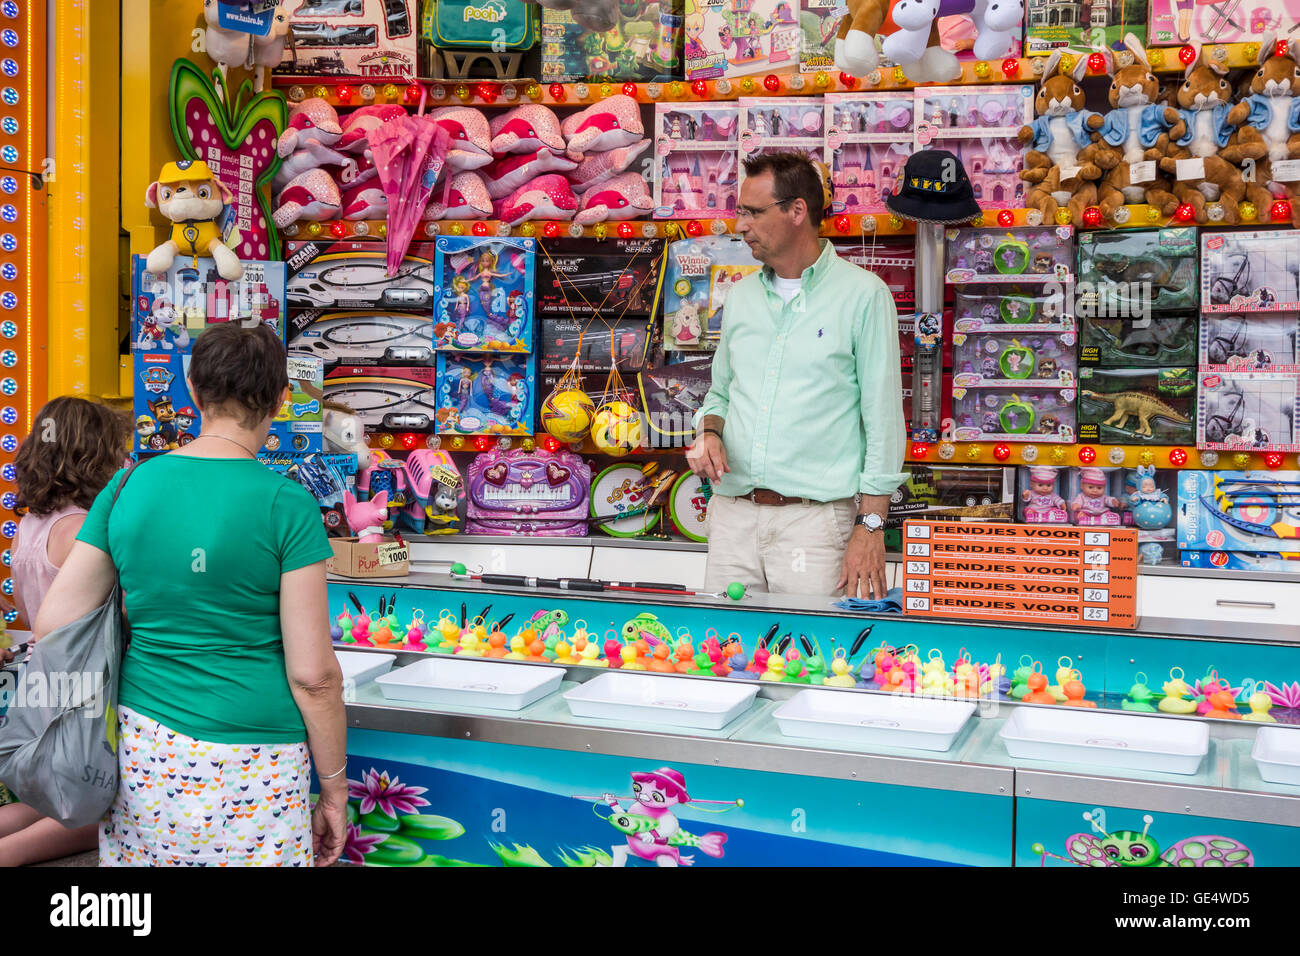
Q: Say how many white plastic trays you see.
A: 6